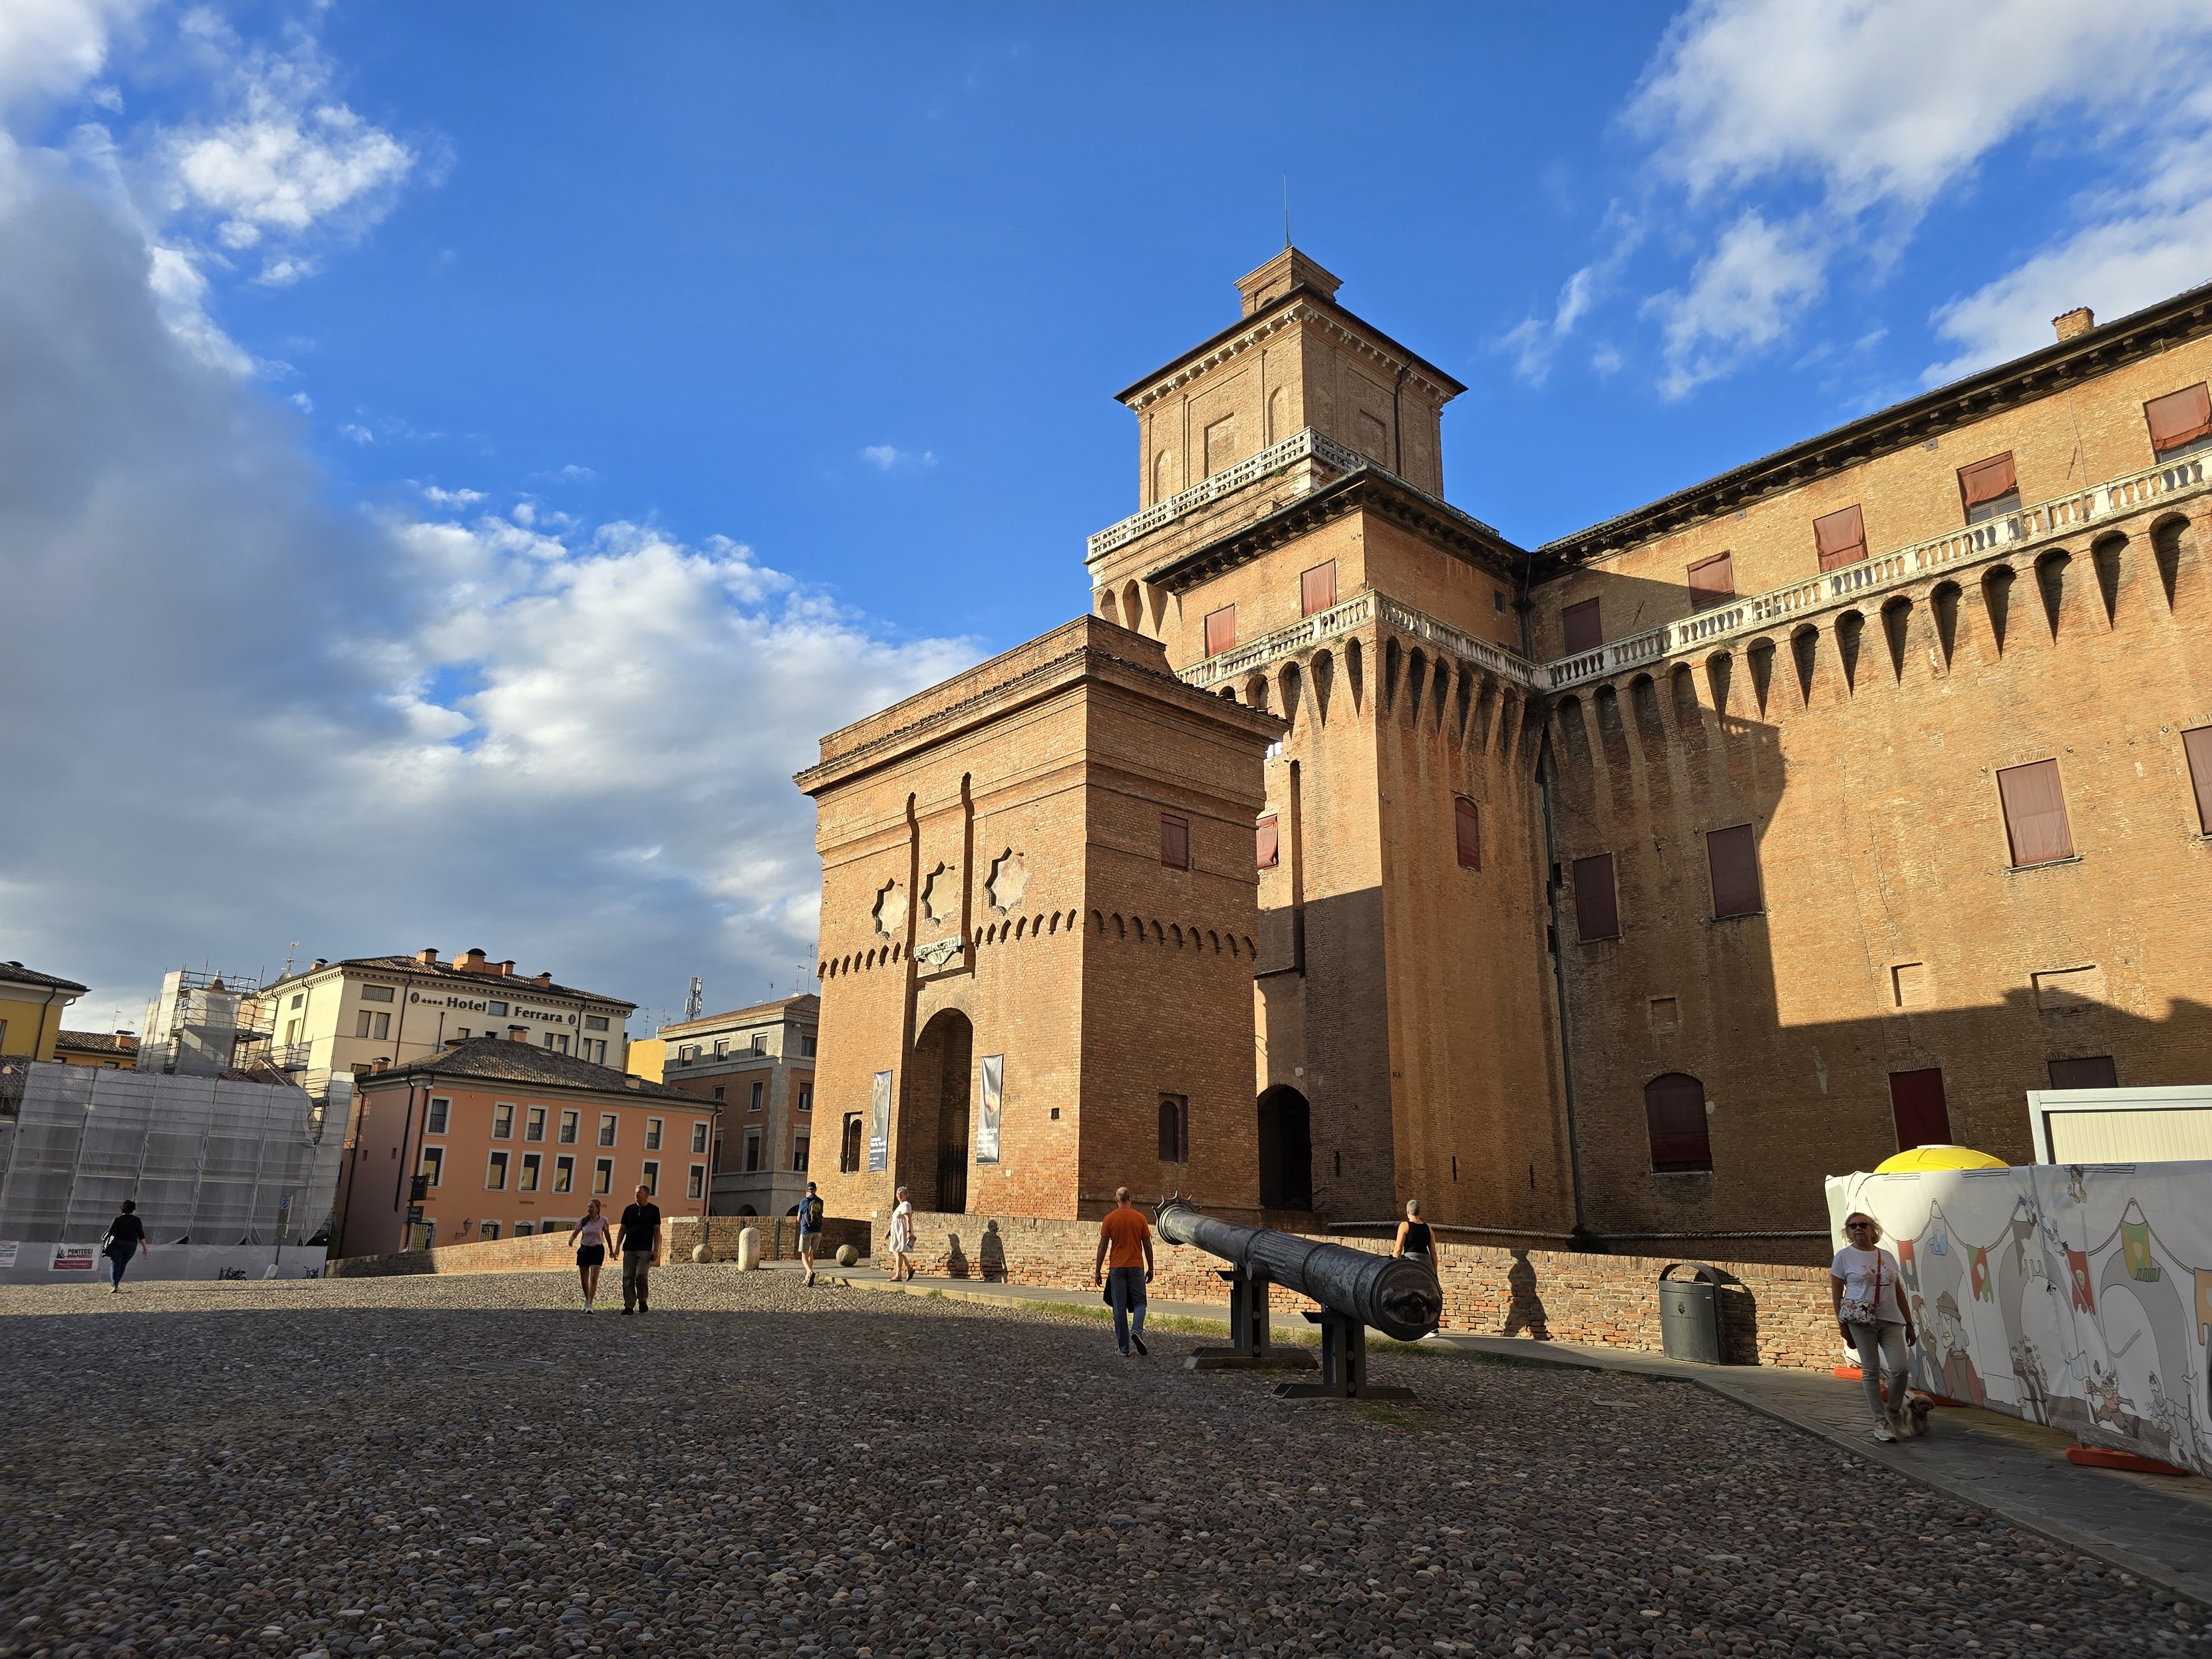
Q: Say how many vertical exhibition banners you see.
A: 2